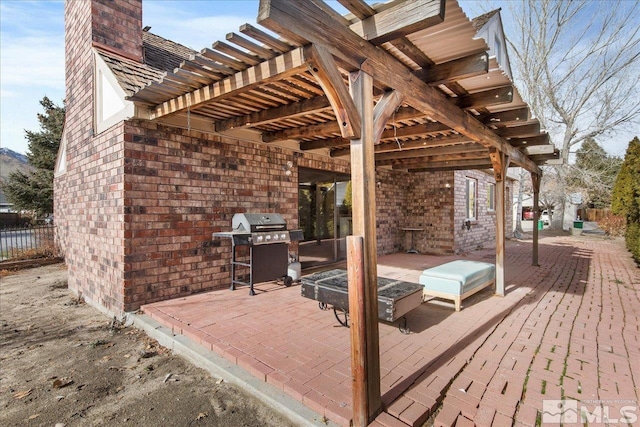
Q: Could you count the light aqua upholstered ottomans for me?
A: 1